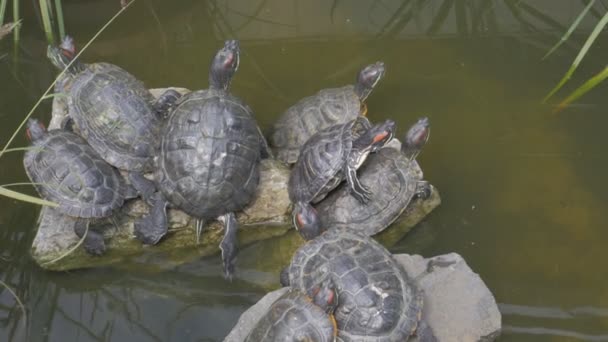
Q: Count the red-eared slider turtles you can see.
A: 8